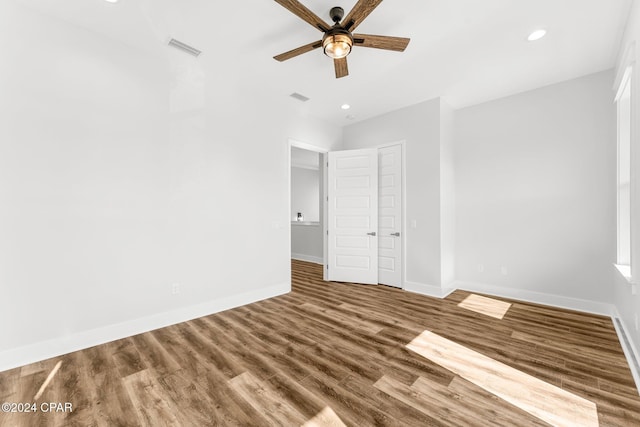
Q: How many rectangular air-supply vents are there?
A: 2